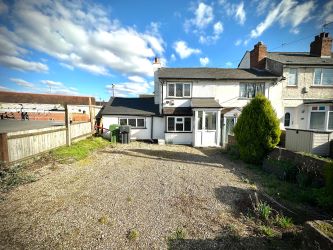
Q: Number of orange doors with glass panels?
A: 0